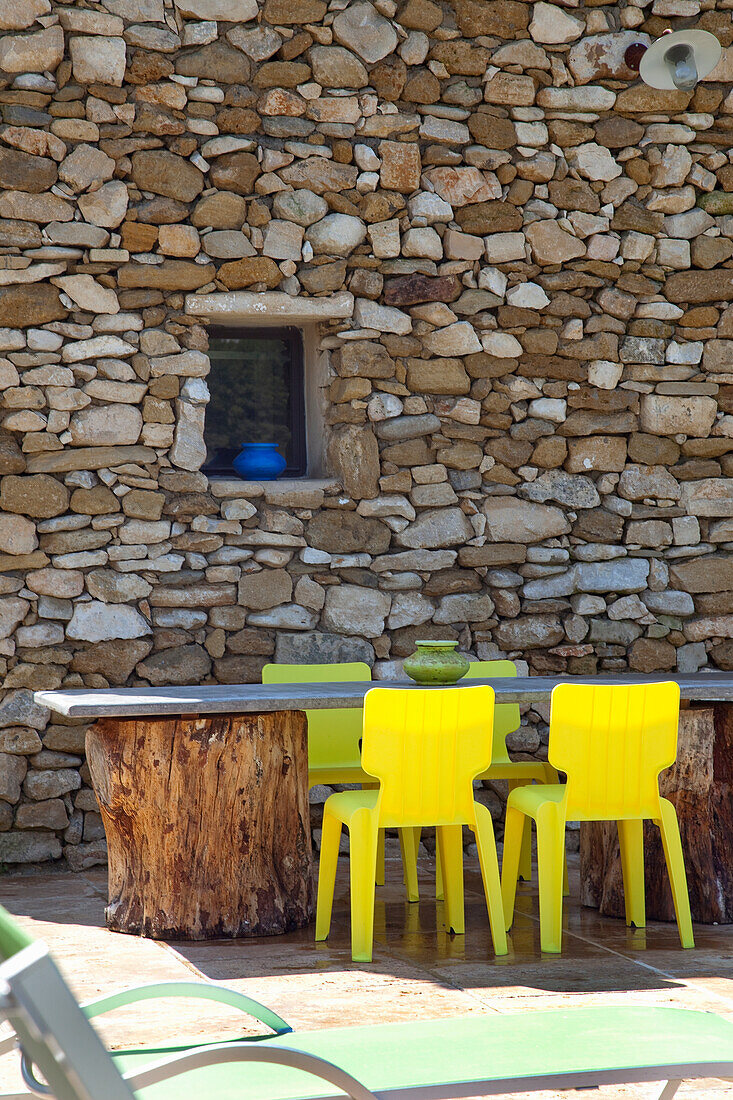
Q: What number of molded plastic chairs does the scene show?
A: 4